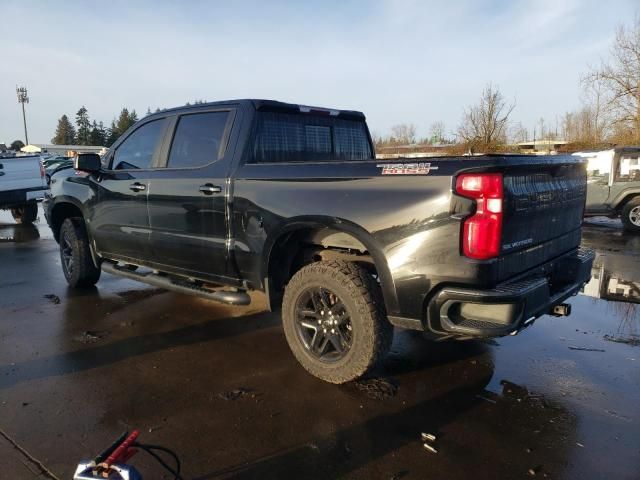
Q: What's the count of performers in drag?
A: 0